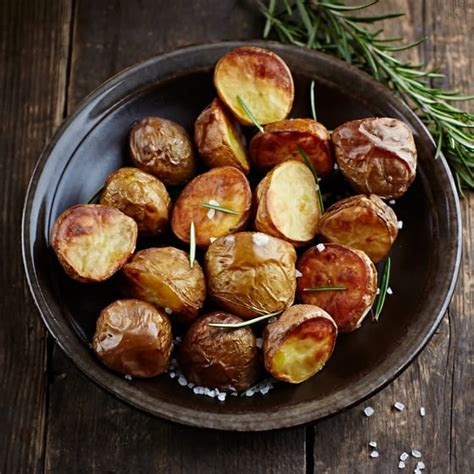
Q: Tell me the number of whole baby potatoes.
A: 6